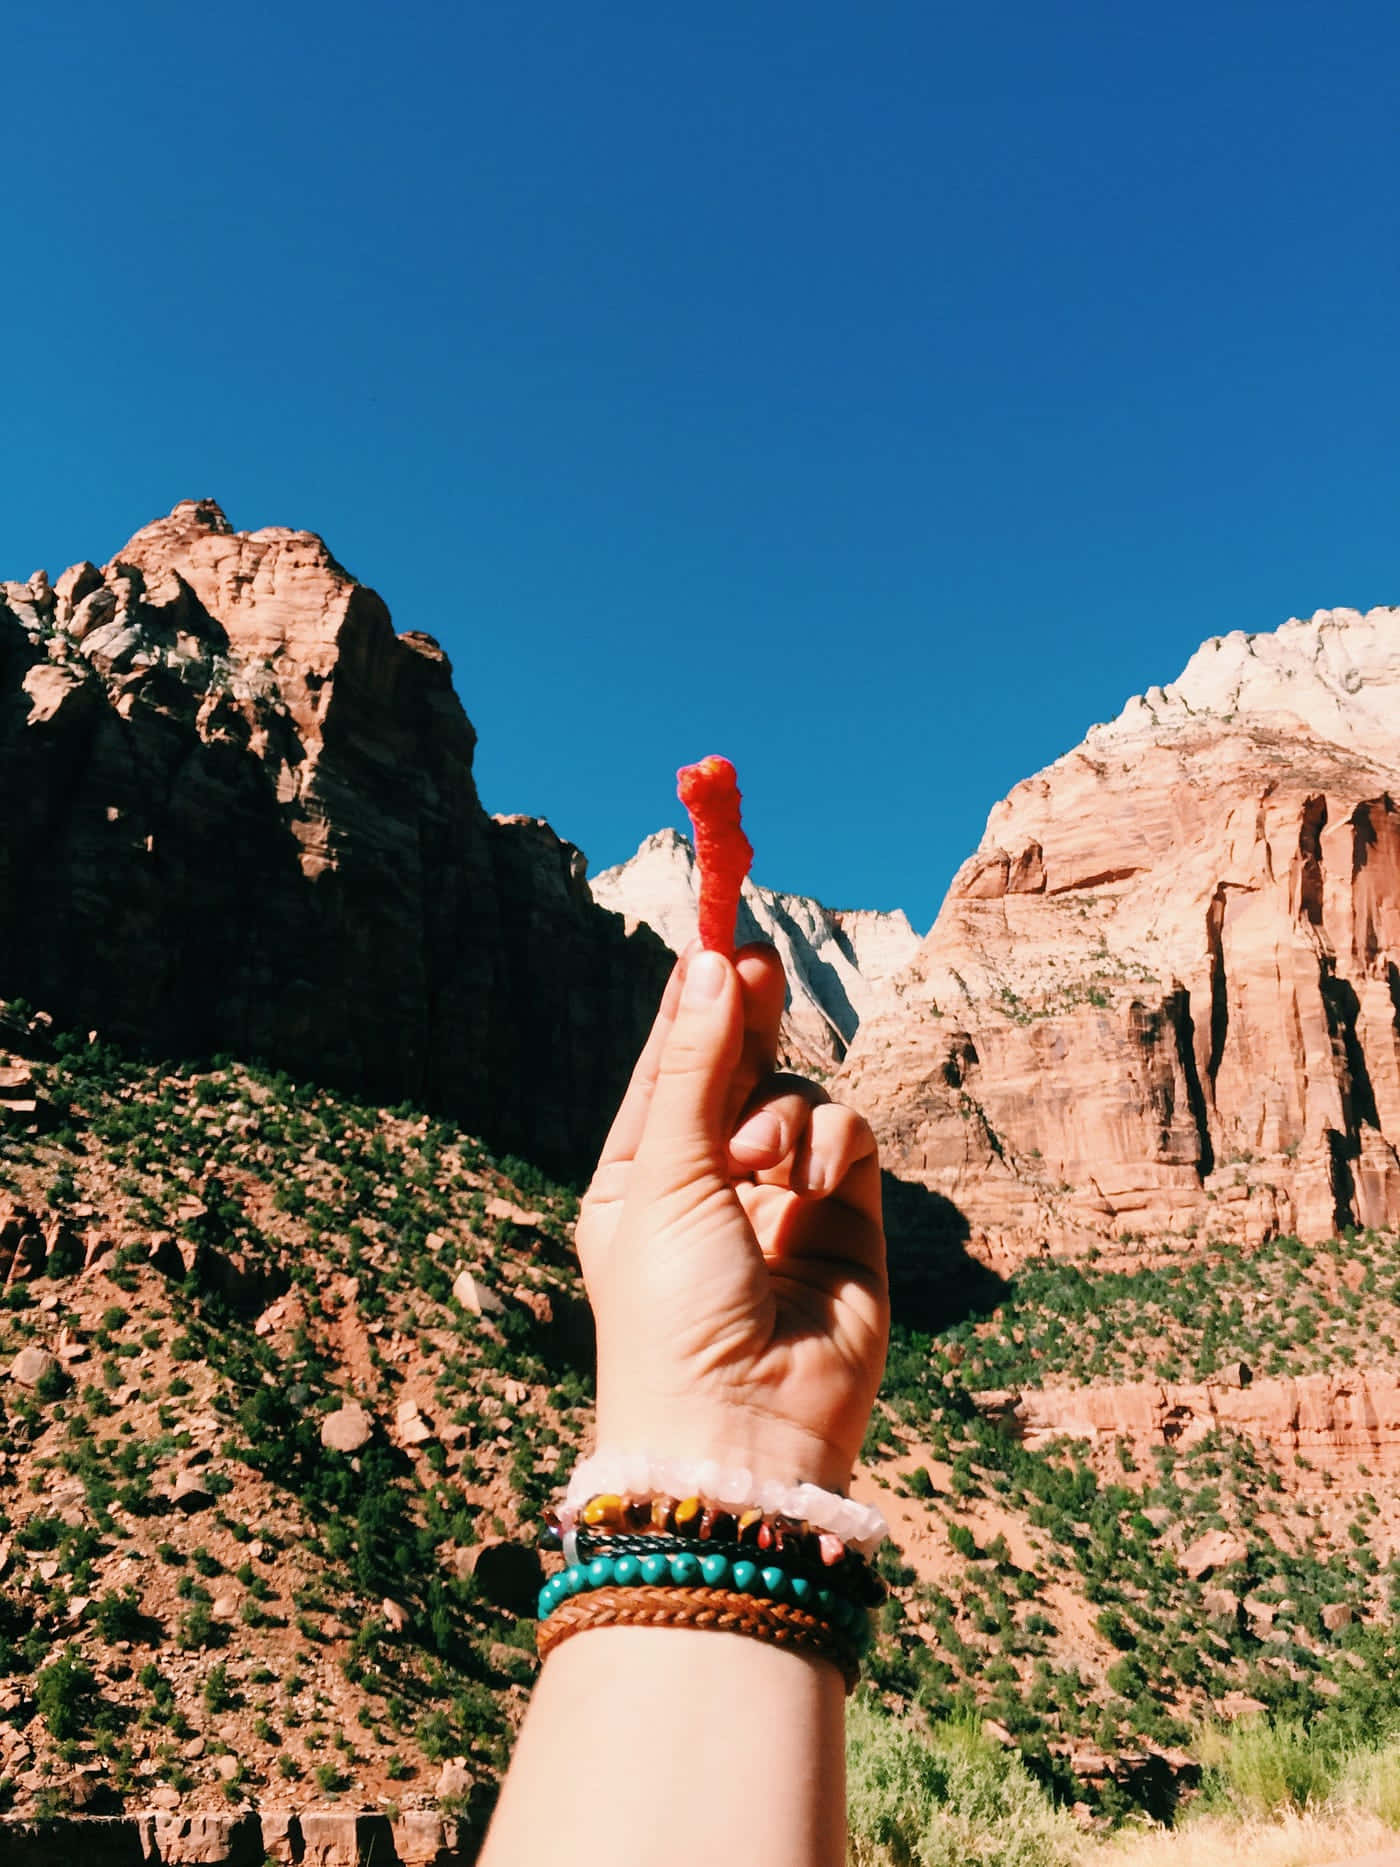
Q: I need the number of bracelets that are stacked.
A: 5